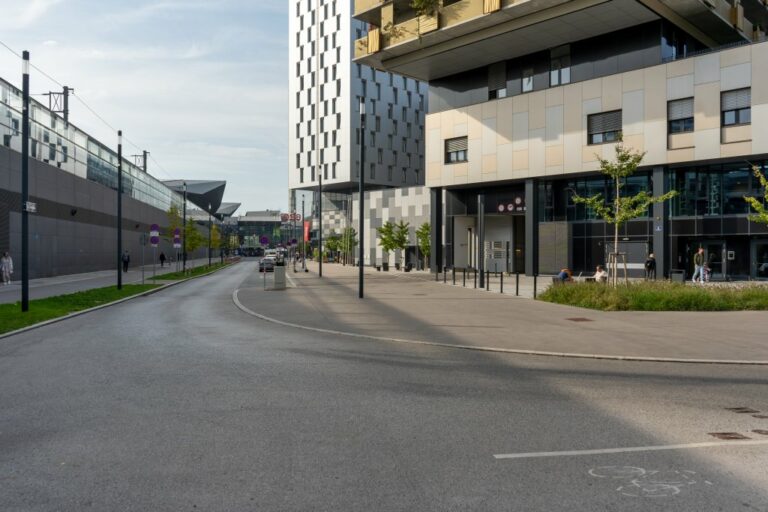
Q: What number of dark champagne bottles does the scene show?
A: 0